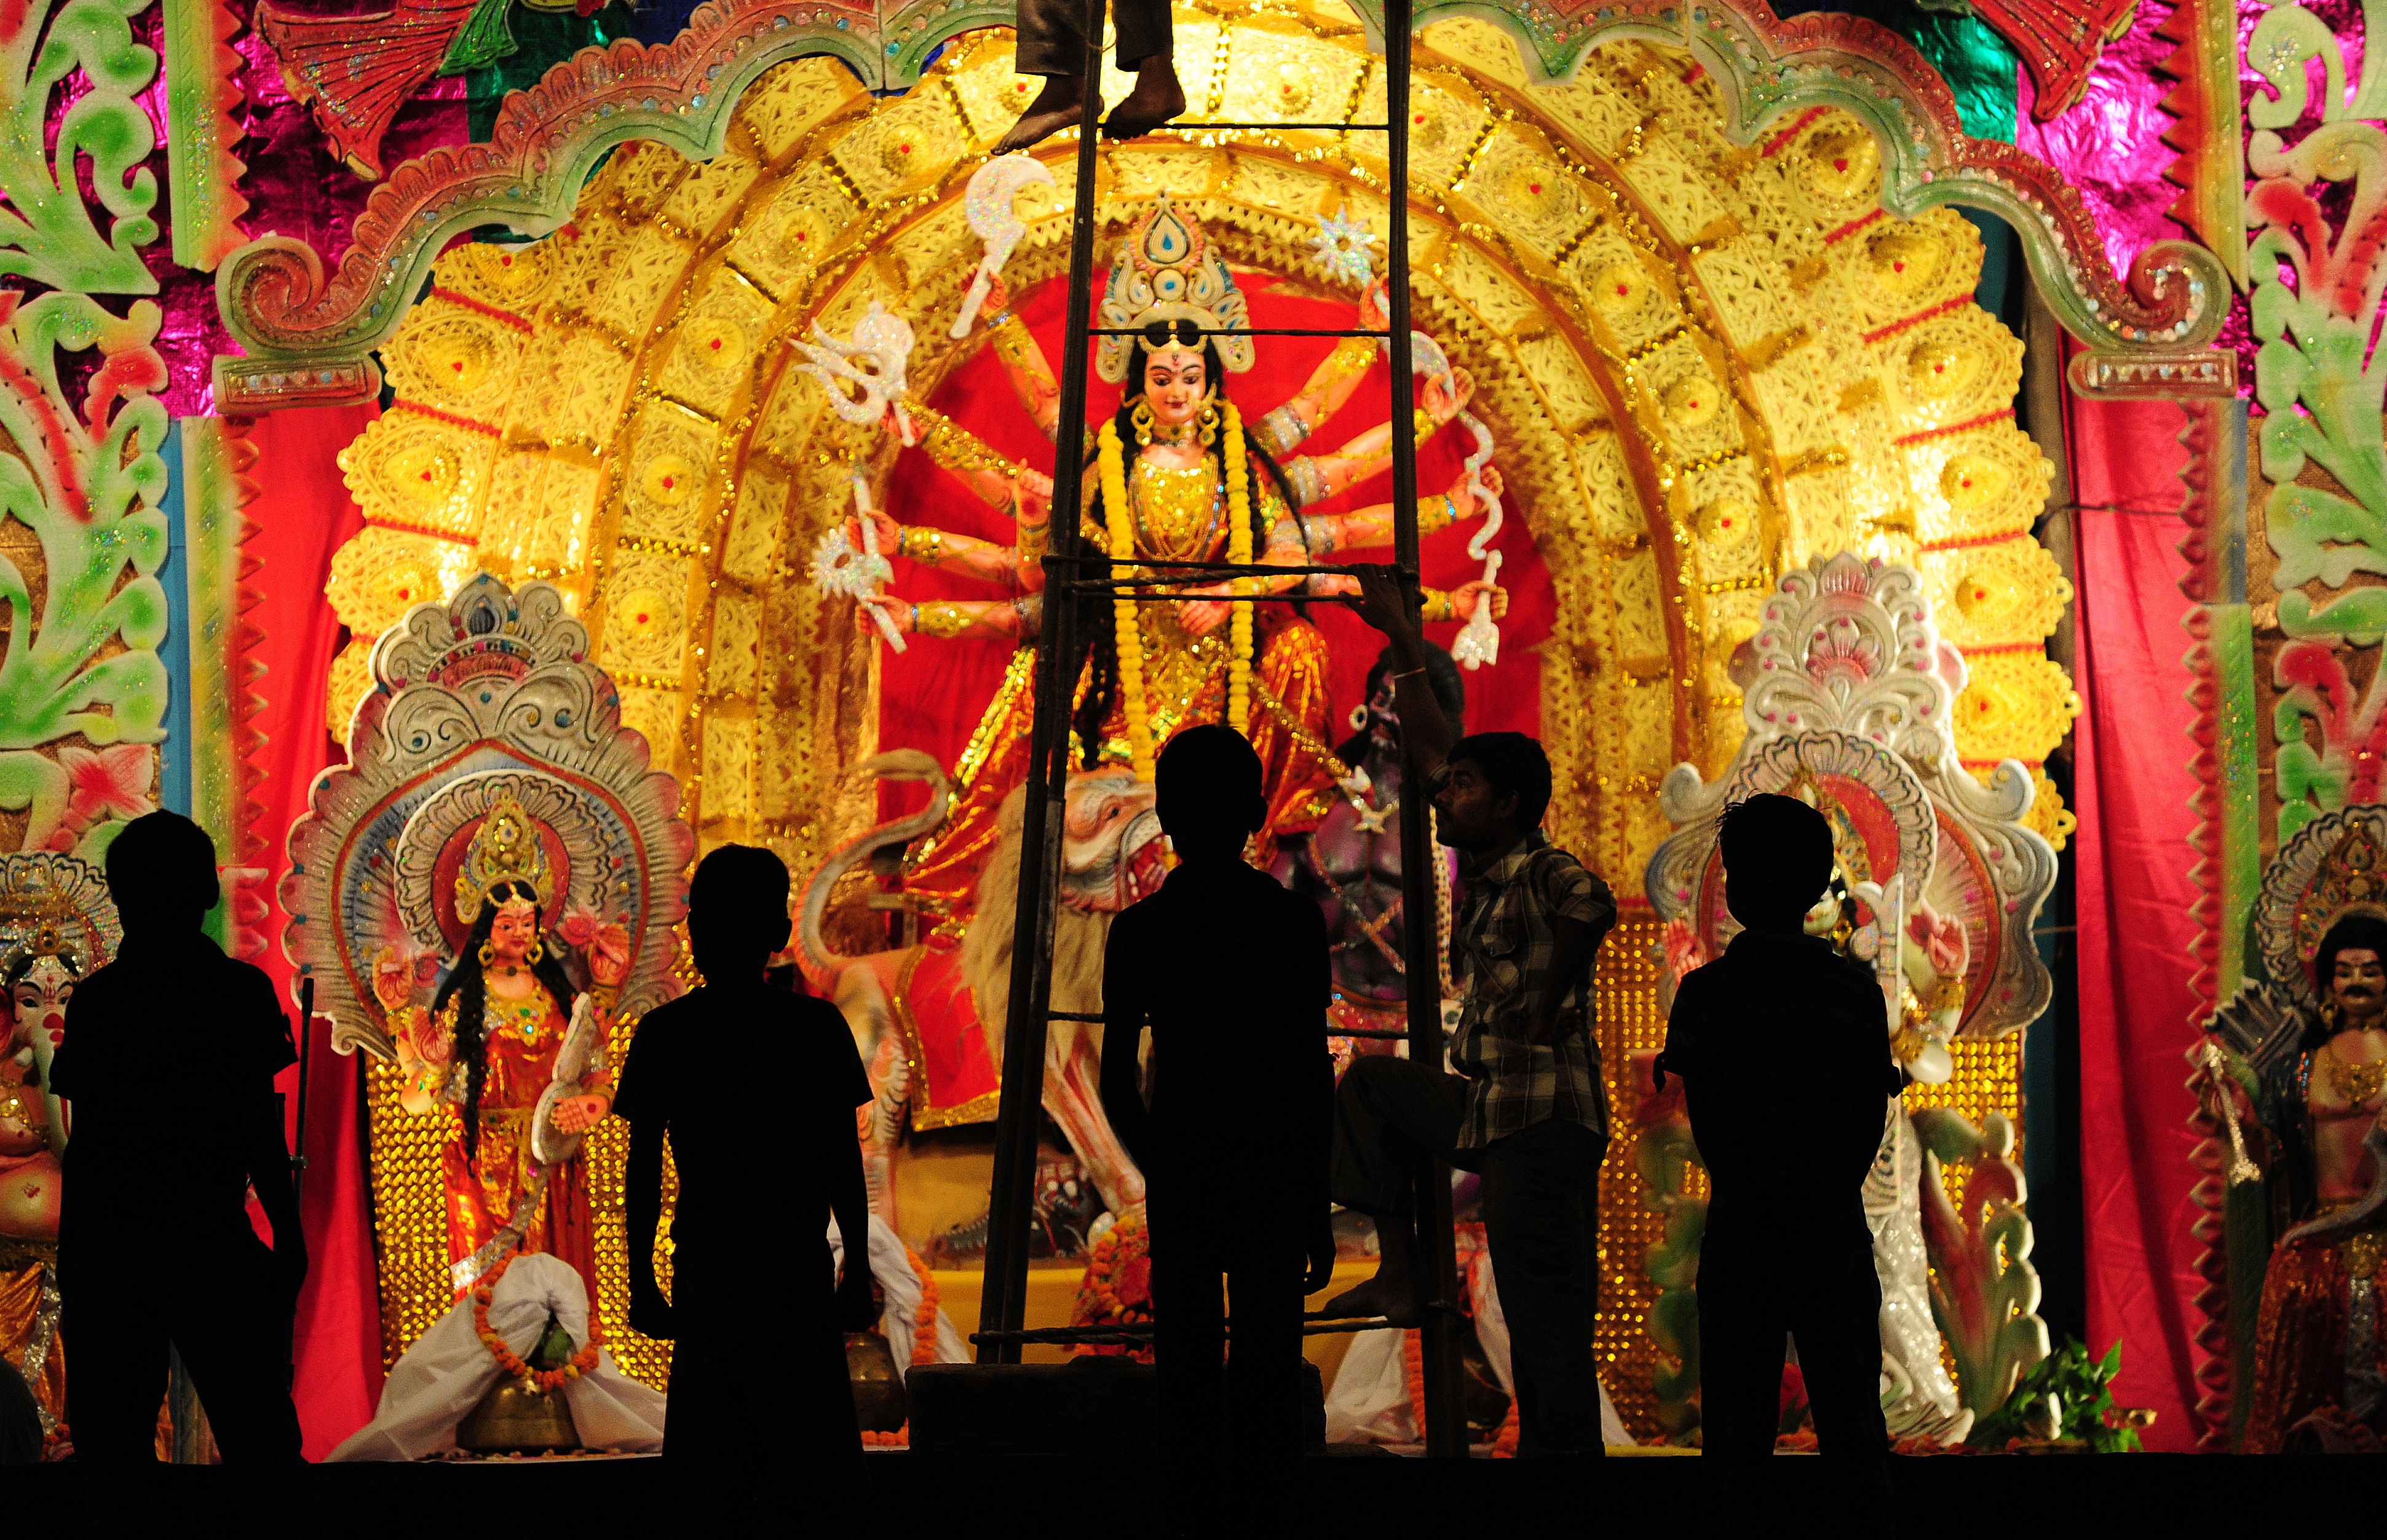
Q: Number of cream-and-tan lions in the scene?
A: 1